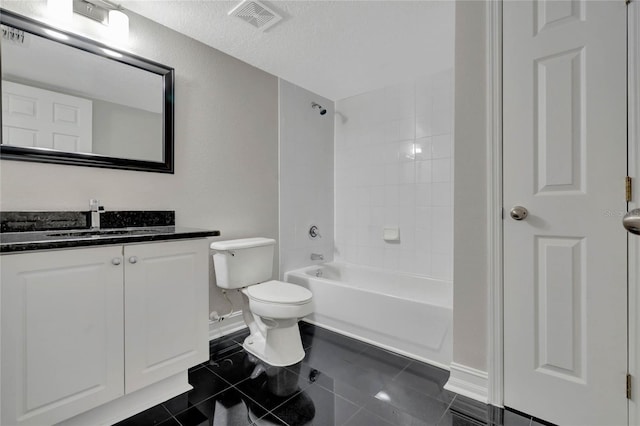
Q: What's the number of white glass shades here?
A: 2